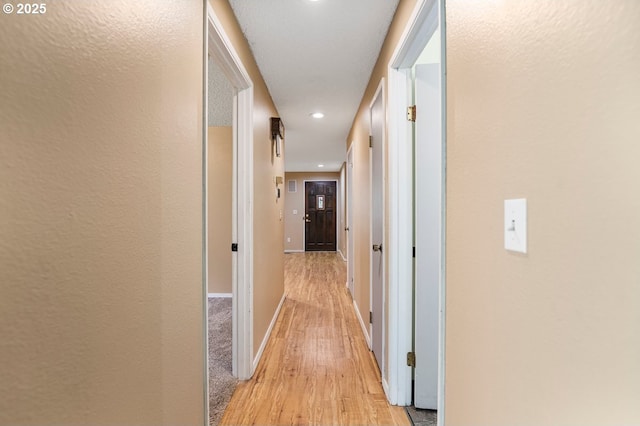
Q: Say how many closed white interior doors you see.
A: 2